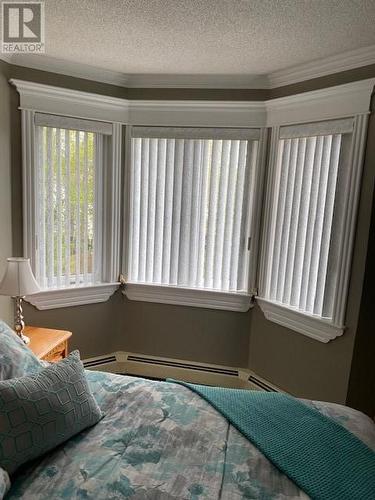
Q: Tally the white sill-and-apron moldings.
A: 3